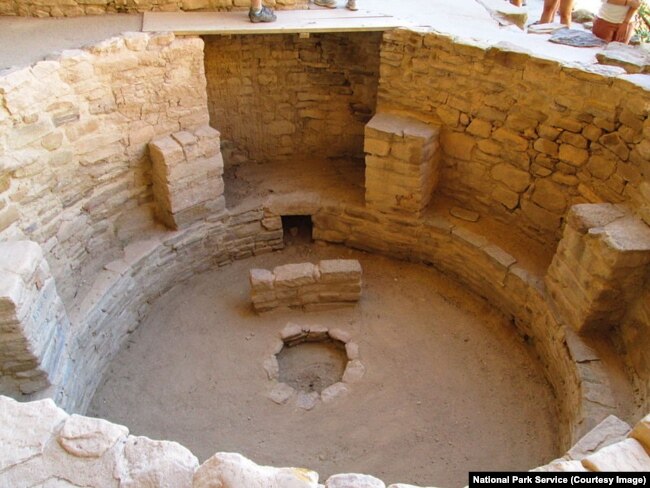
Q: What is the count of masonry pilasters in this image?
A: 4